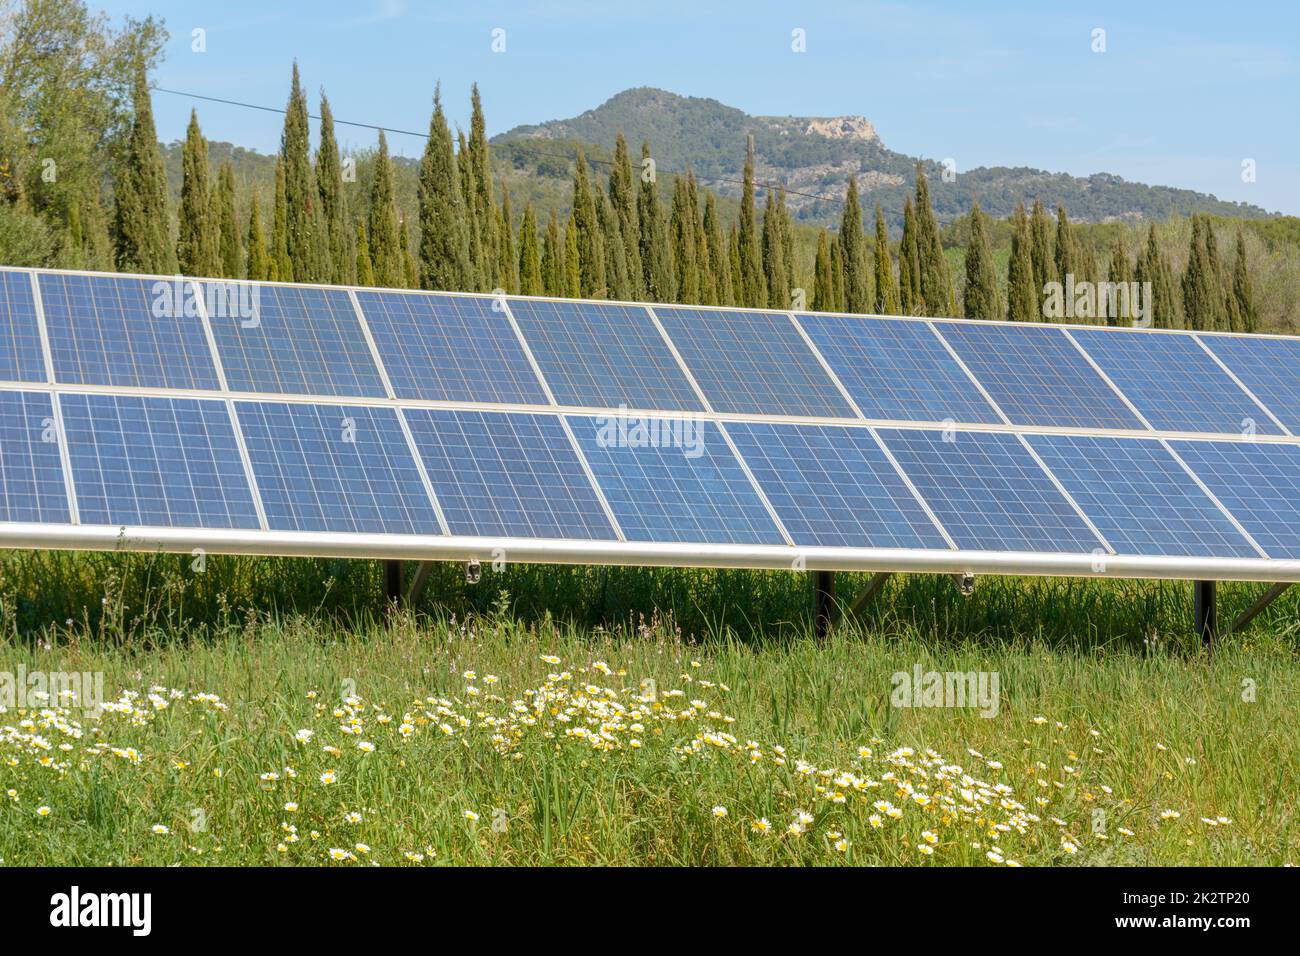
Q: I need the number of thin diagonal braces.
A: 3